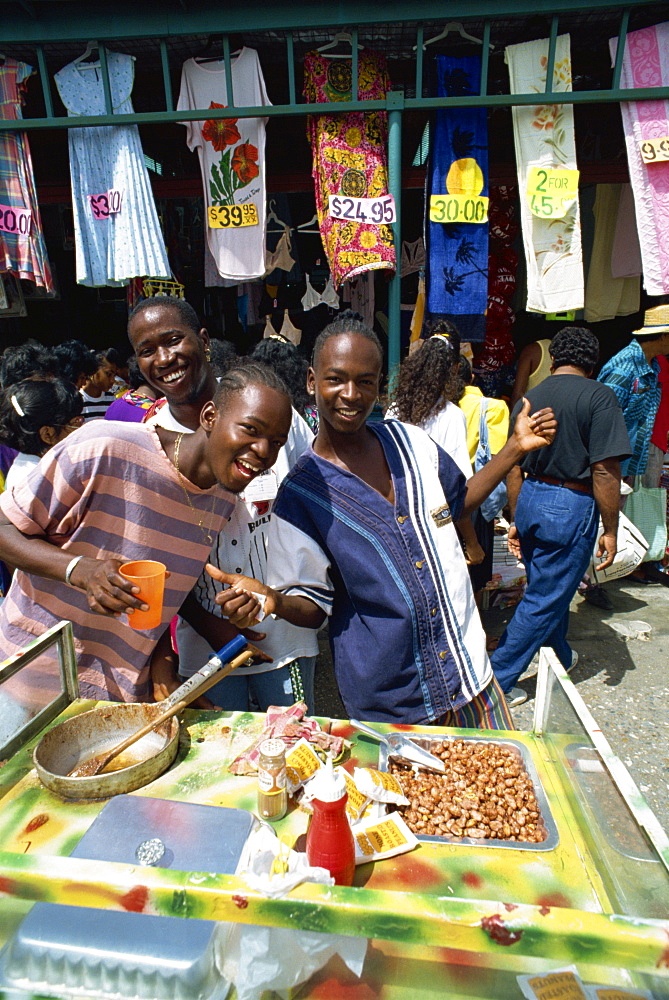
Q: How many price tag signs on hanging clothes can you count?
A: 7